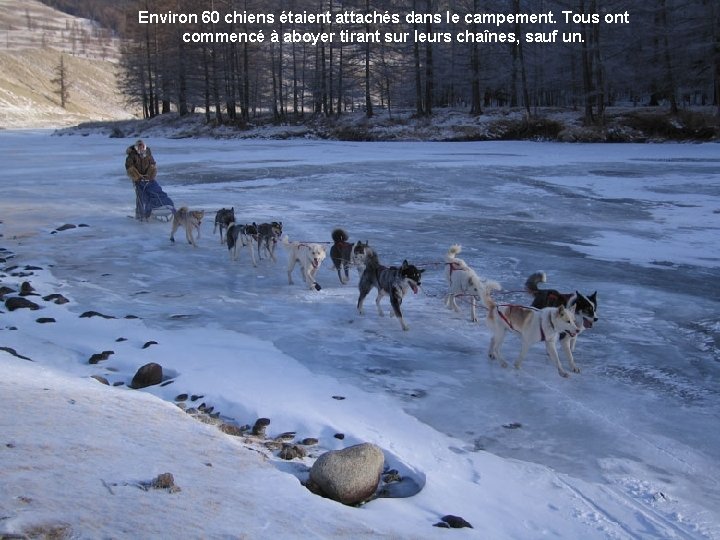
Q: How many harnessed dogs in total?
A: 10